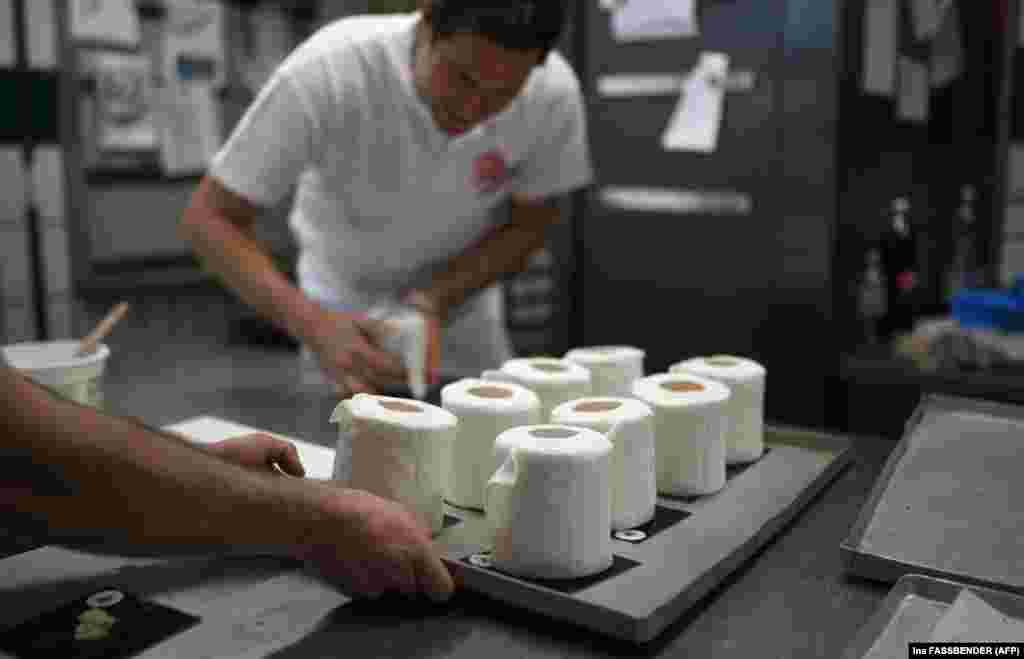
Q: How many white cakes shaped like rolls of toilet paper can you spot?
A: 8